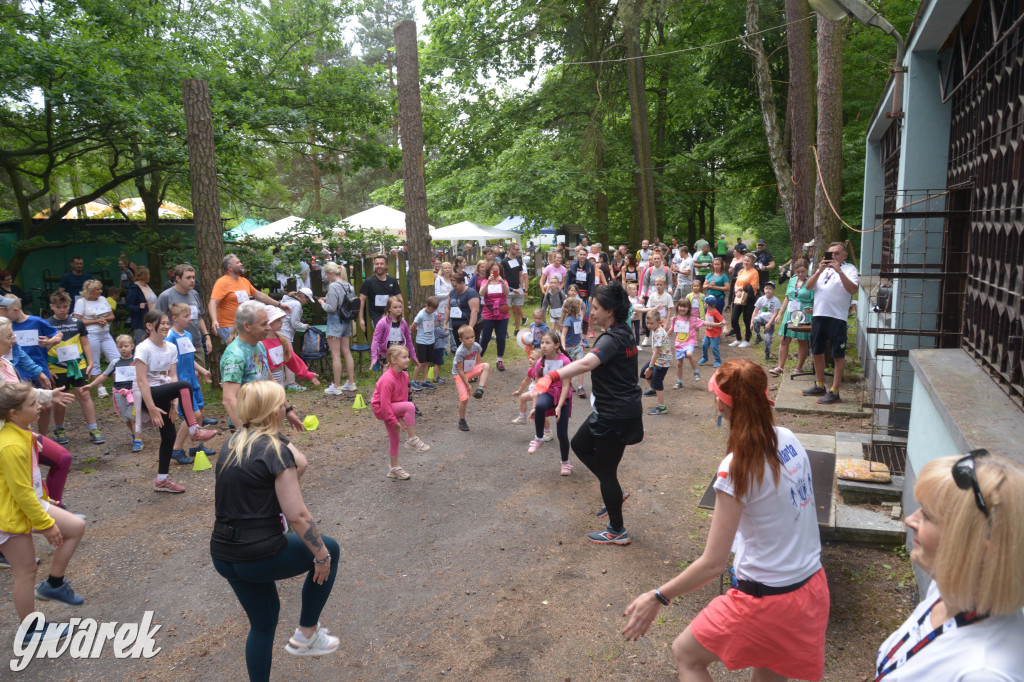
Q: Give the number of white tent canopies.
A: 3